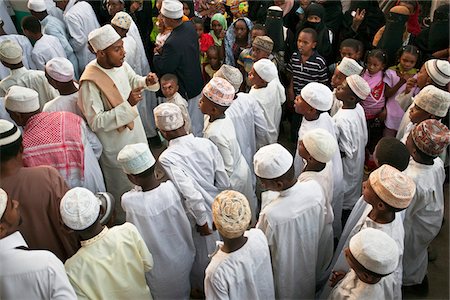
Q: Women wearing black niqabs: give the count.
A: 4